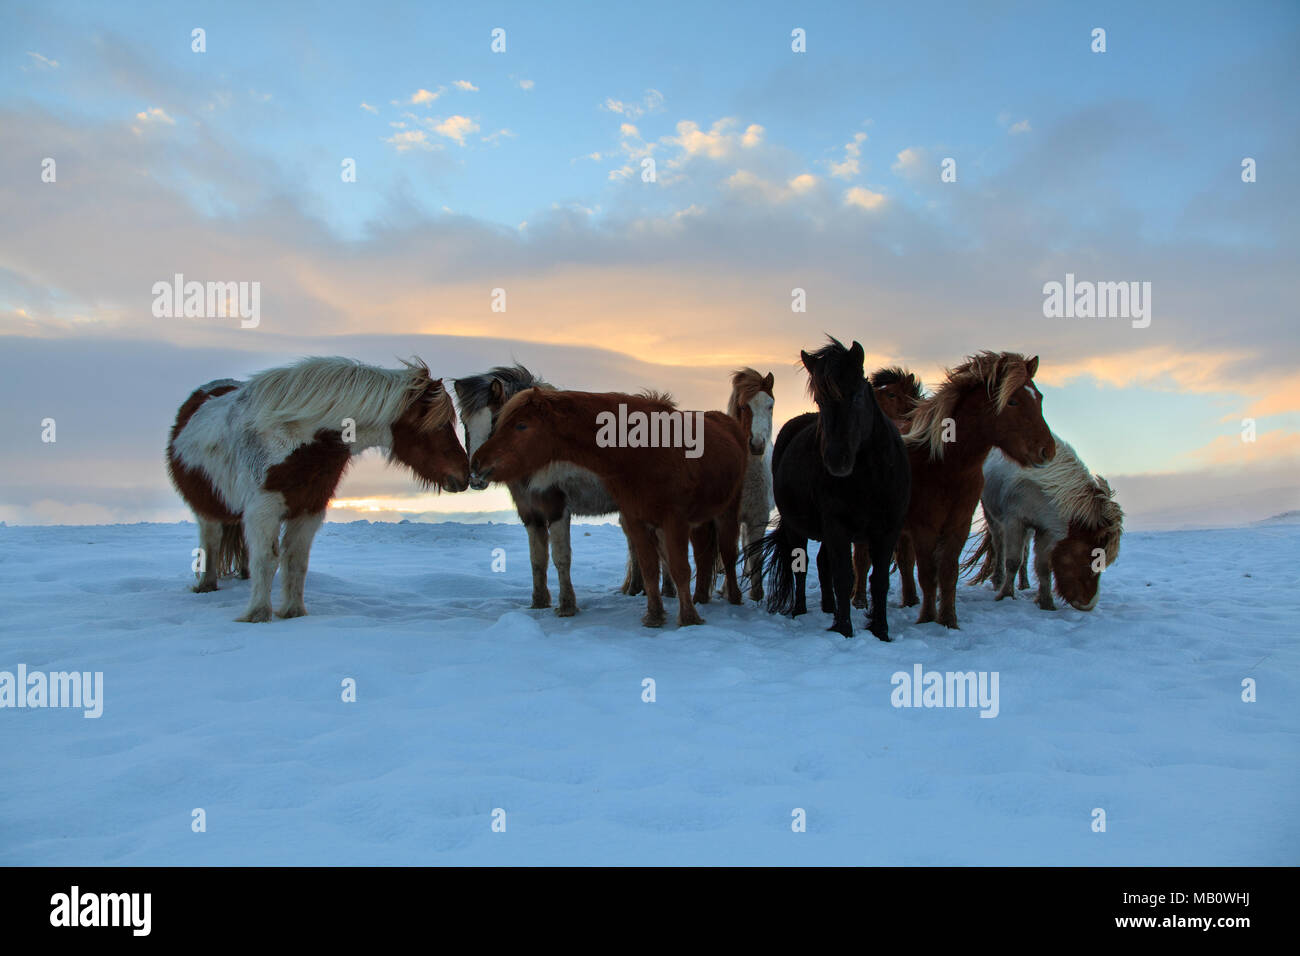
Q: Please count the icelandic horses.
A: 8